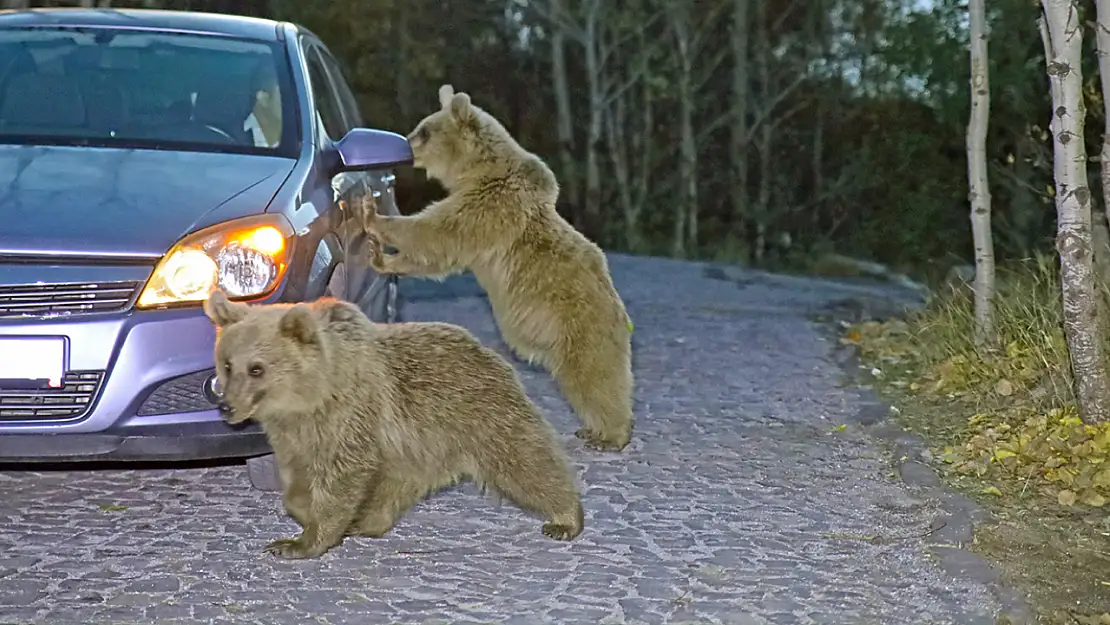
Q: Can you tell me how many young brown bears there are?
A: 2